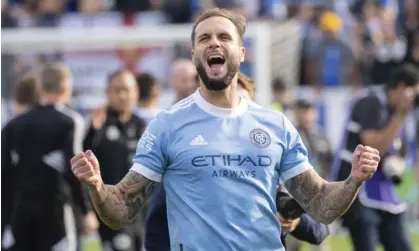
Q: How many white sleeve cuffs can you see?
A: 2